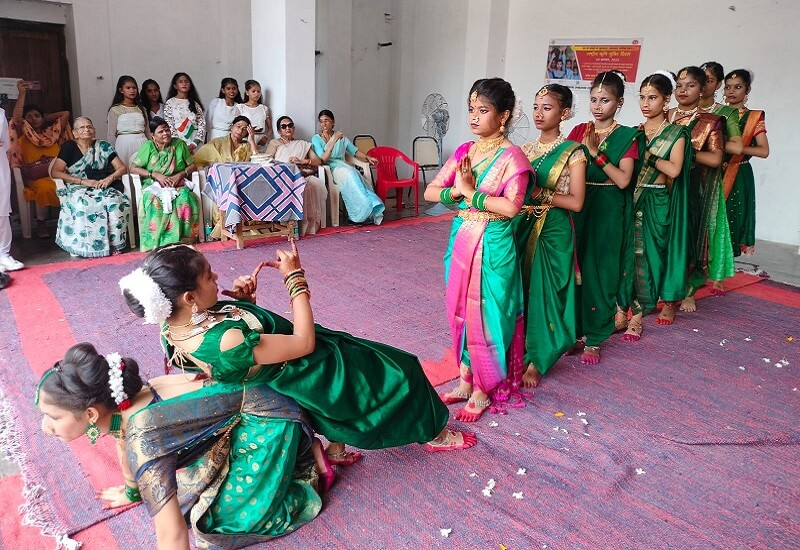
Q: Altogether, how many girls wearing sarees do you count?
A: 9